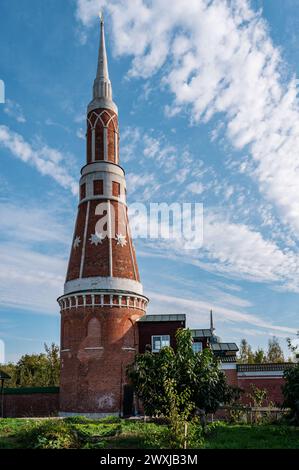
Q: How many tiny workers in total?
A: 0